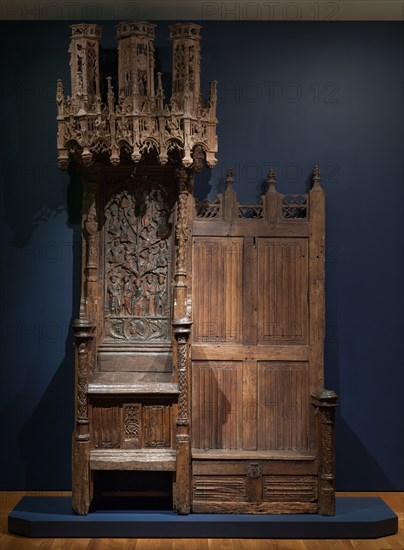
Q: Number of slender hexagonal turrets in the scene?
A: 3